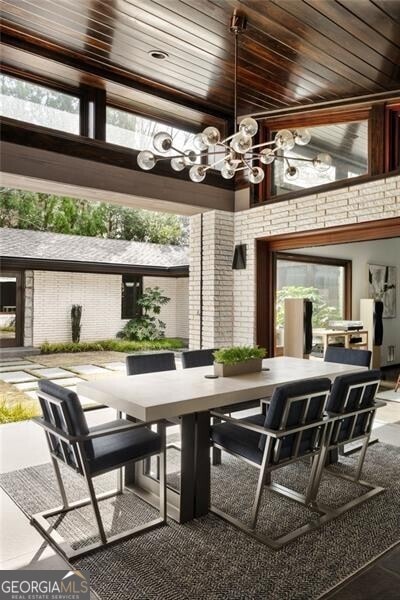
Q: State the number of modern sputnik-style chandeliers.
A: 1